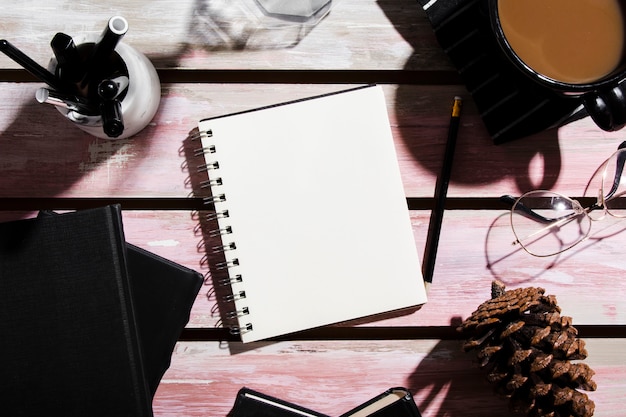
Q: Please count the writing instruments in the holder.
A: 6